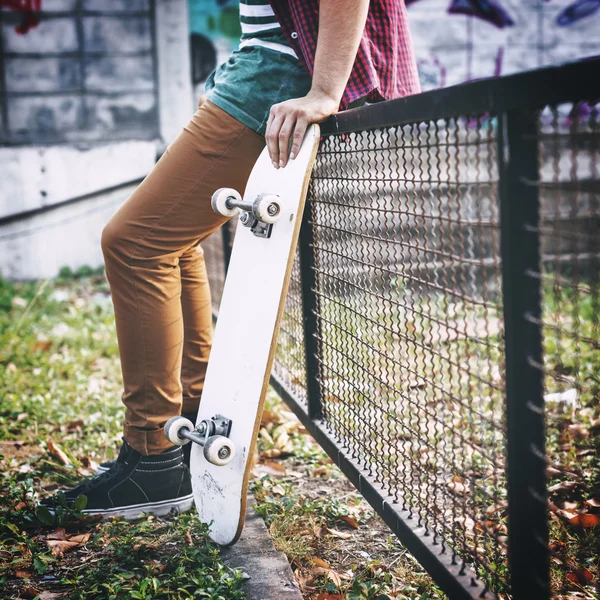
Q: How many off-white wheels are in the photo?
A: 4